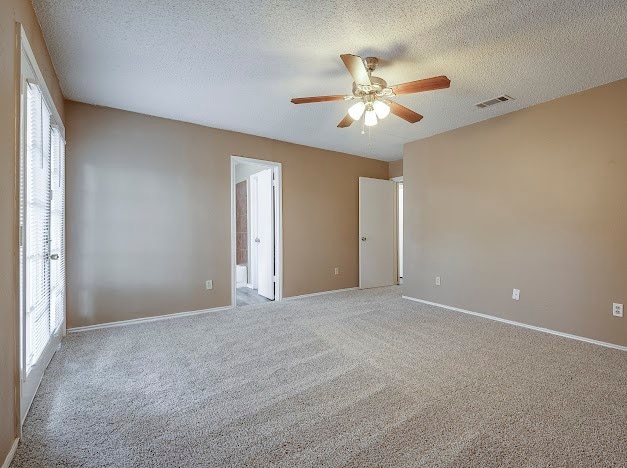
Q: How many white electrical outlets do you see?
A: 5